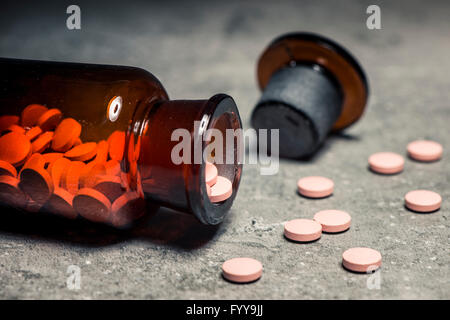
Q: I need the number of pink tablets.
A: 10